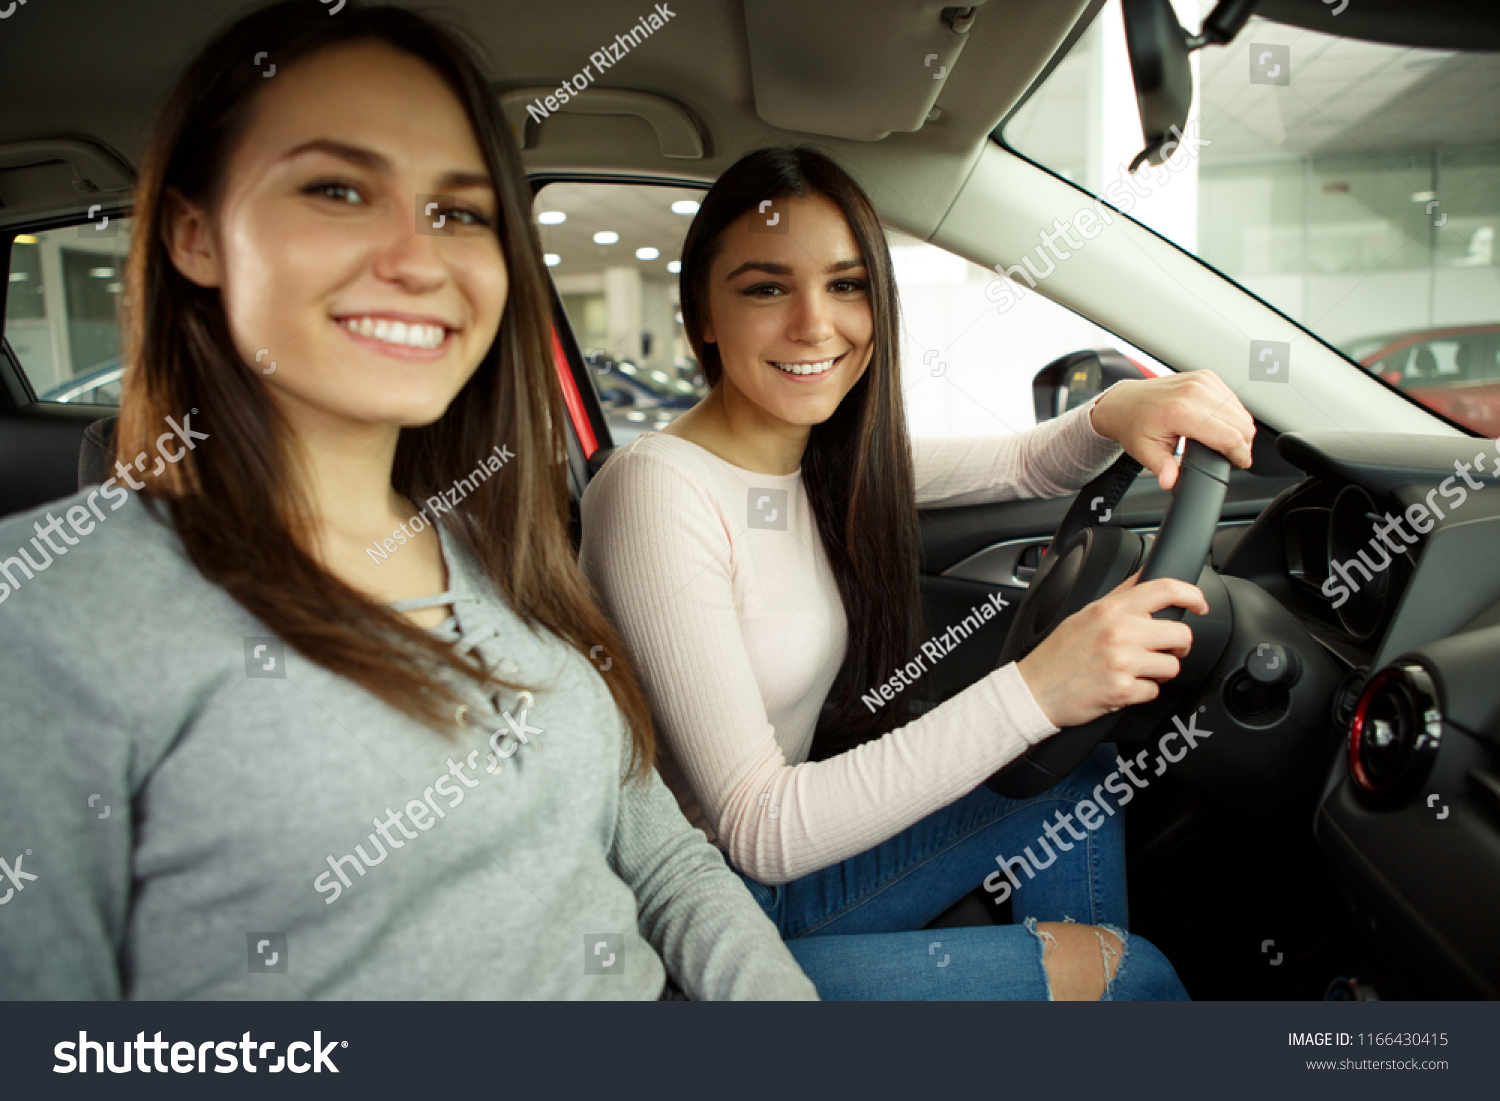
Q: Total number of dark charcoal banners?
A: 1